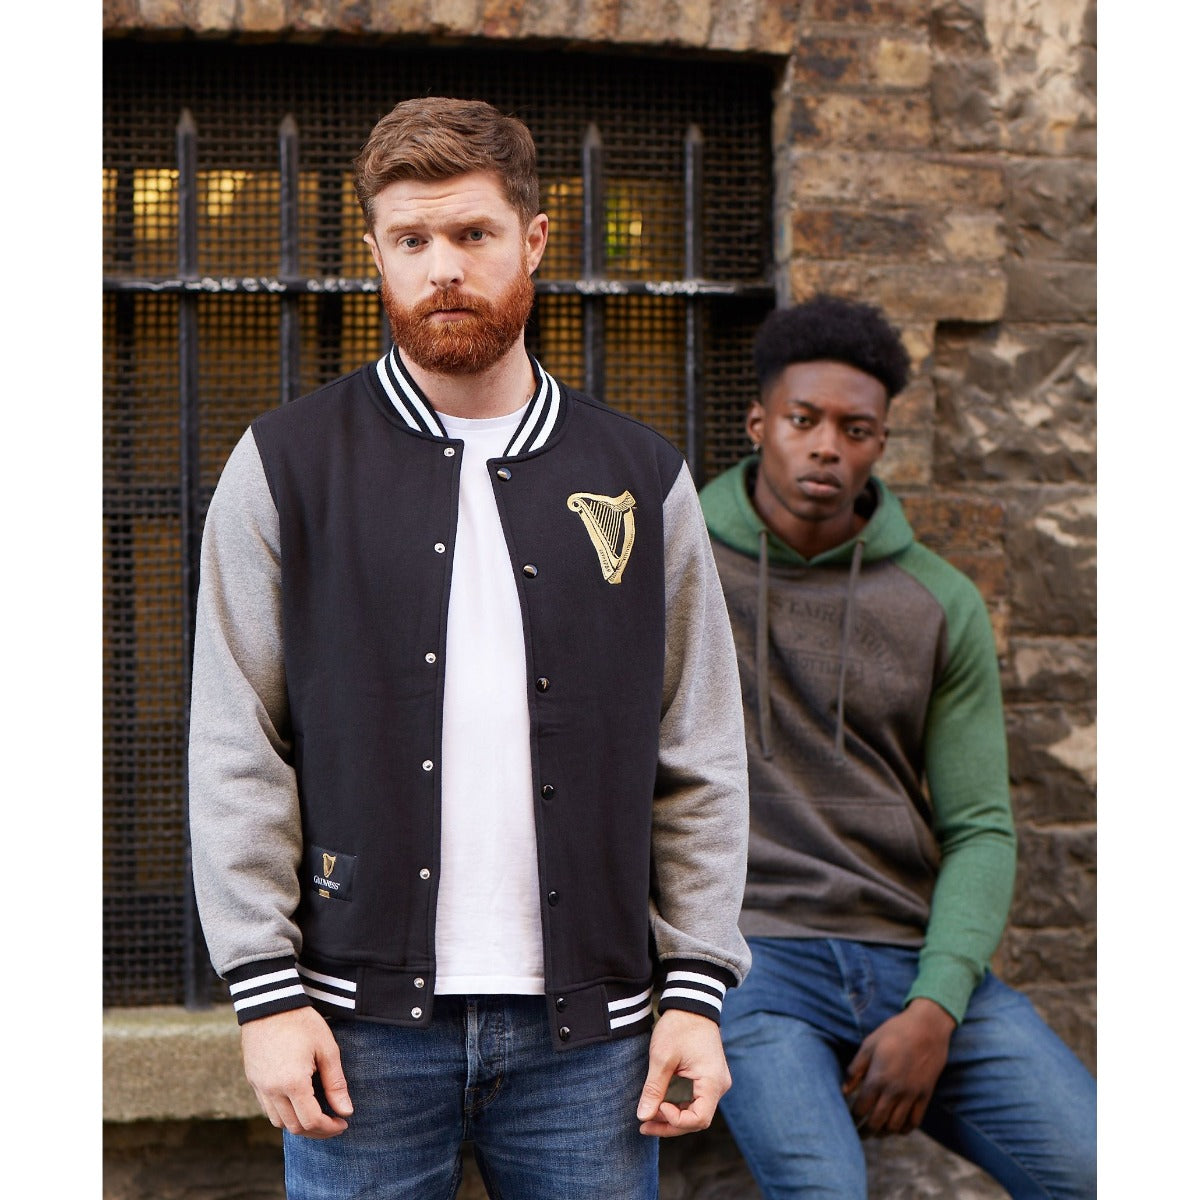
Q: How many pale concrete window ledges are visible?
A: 1